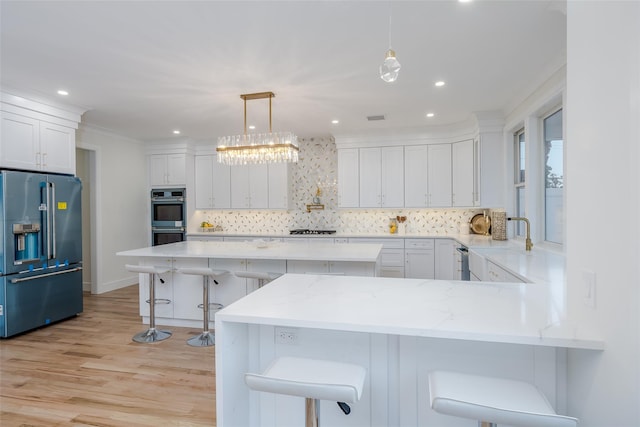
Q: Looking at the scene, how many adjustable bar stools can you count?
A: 5